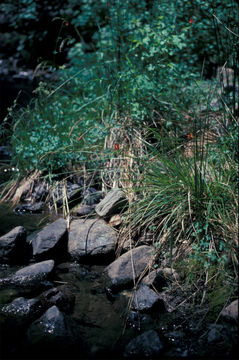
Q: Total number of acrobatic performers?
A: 0